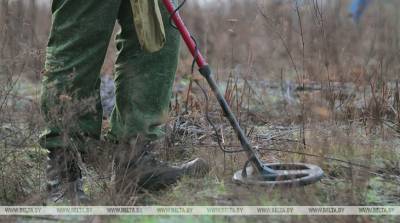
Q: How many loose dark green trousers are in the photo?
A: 1